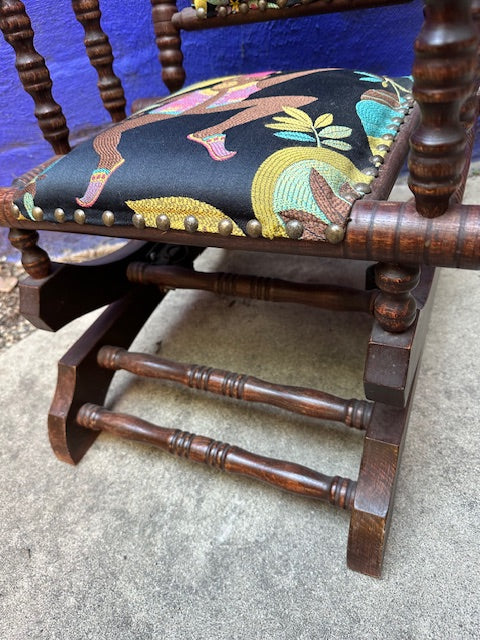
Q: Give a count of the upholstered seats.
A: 1